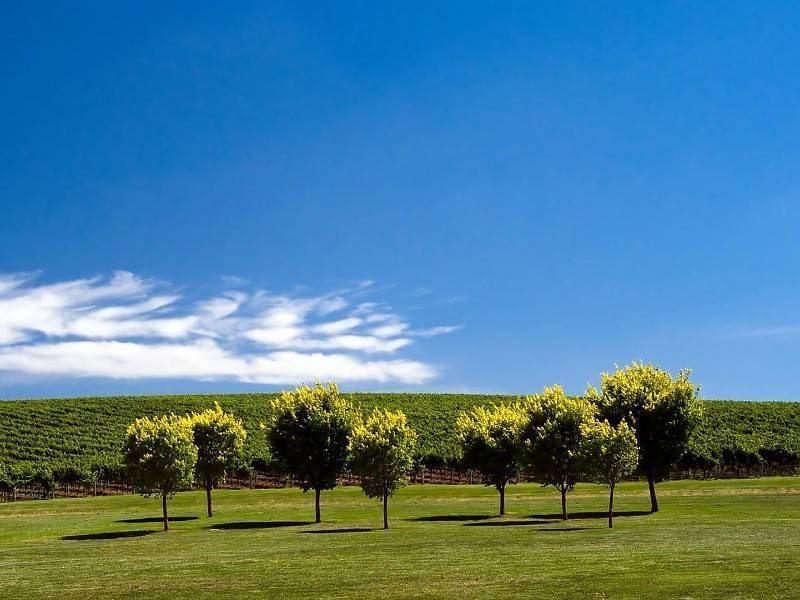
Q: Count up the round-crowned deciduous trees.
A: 8